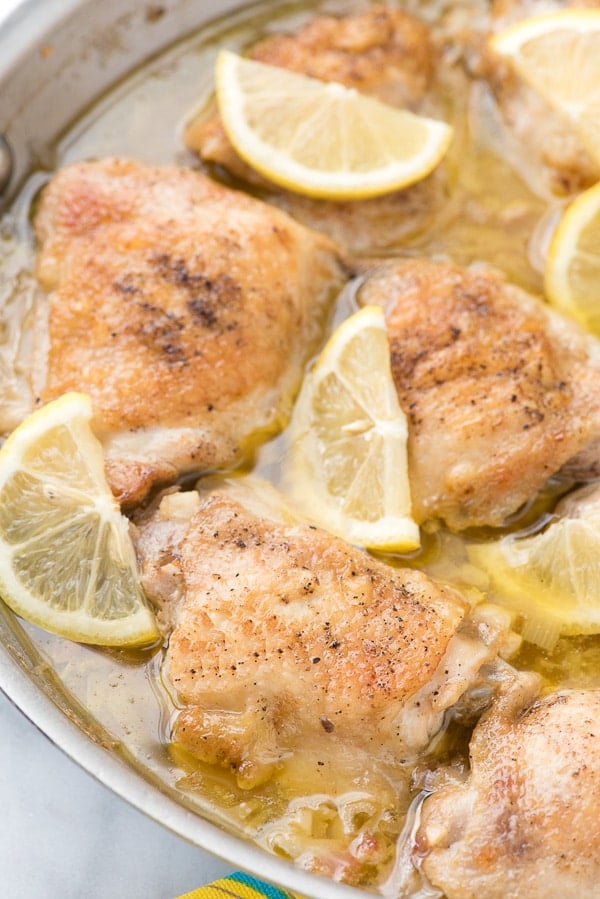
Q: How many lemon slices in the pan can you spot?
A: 6